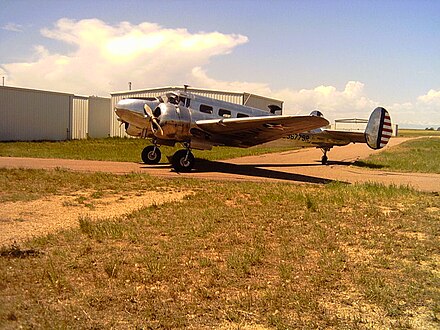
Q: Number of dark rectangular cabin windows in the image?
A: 3